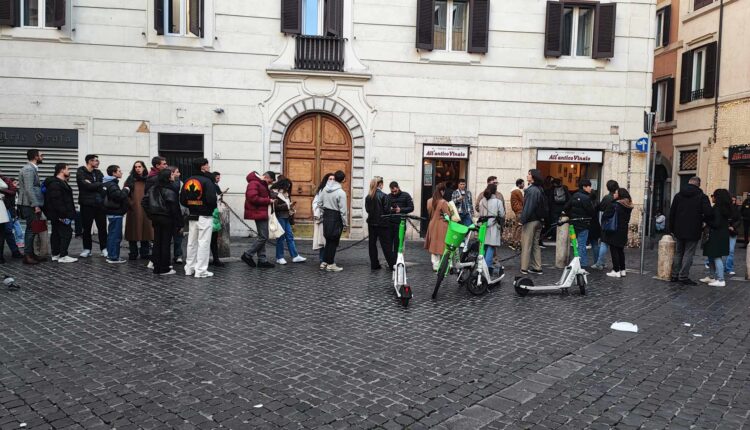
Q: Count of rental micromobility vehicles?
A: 4